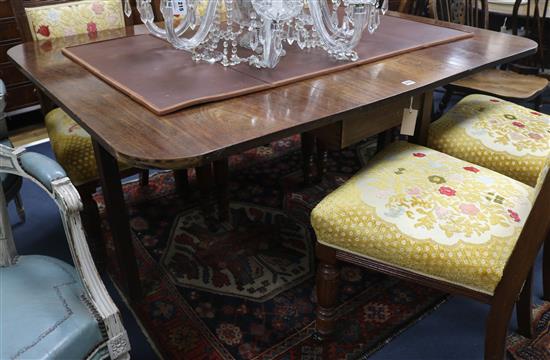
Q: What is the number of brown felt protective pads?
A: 1